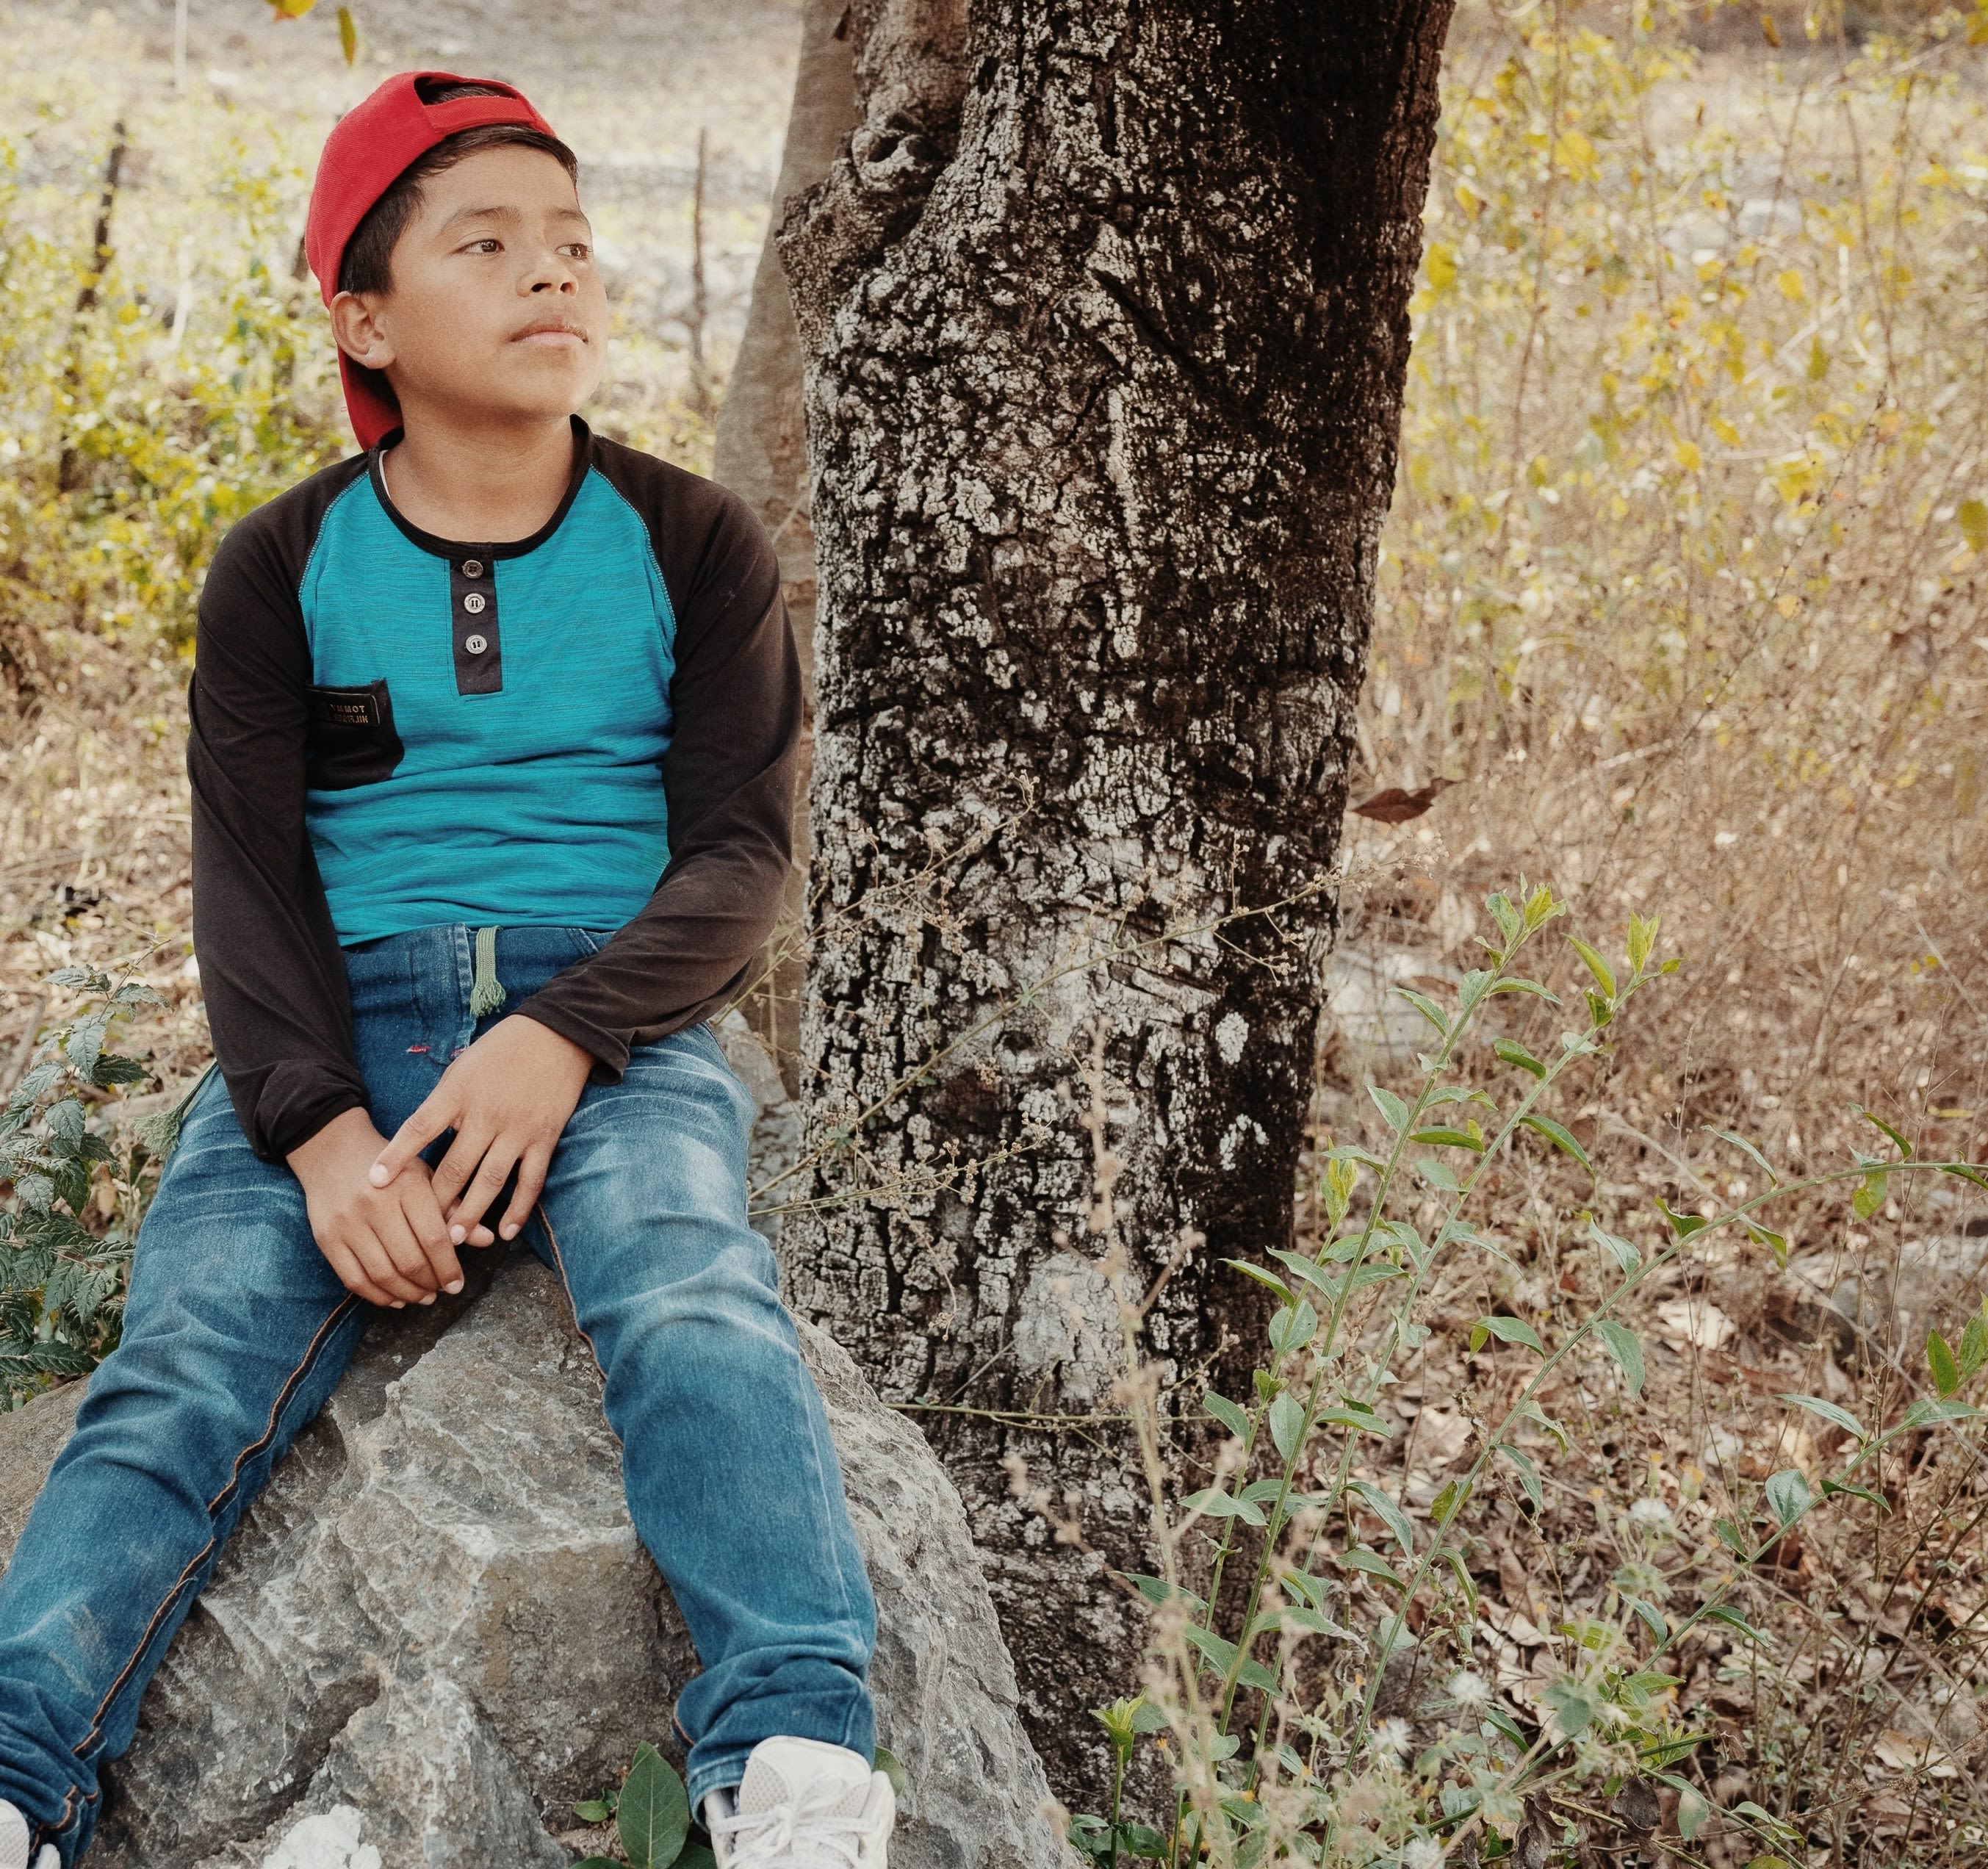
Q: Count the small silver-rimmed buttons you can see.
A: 3